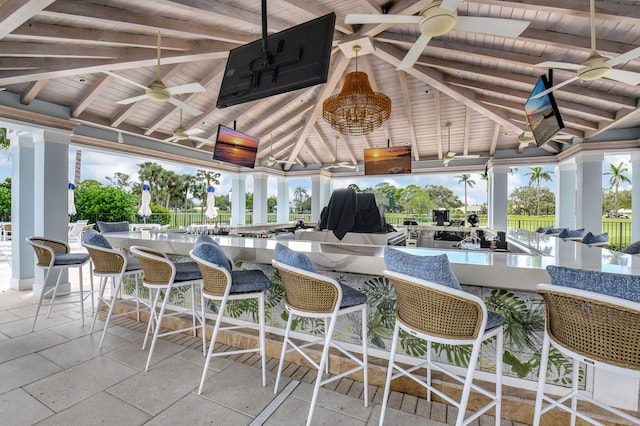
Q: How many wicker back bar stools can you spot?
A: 7